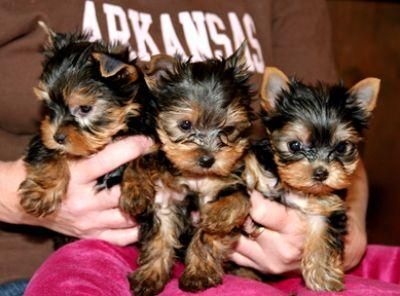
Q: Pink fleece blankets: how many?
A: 1